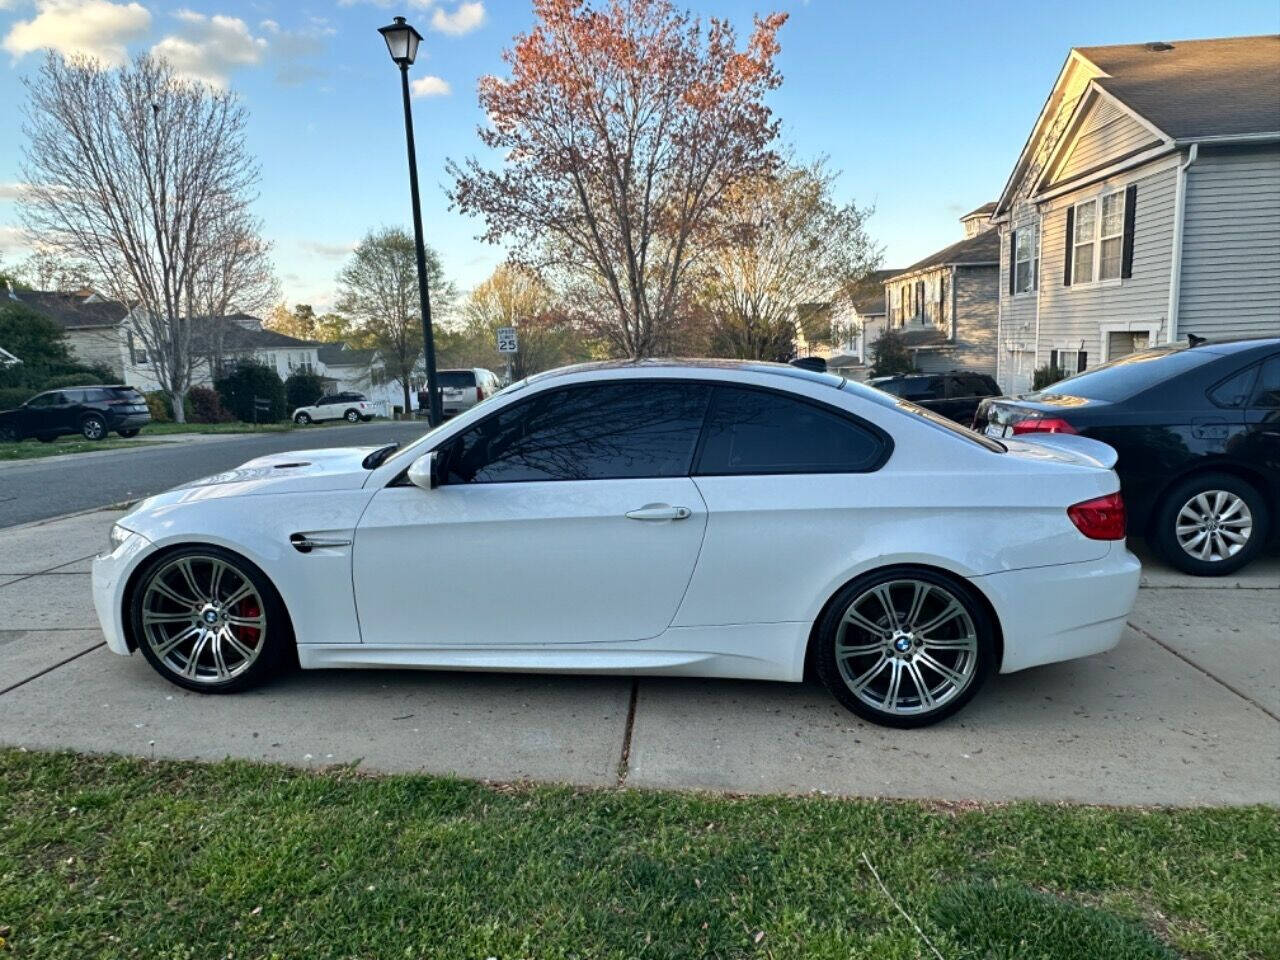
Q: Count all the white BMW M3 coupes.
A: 1